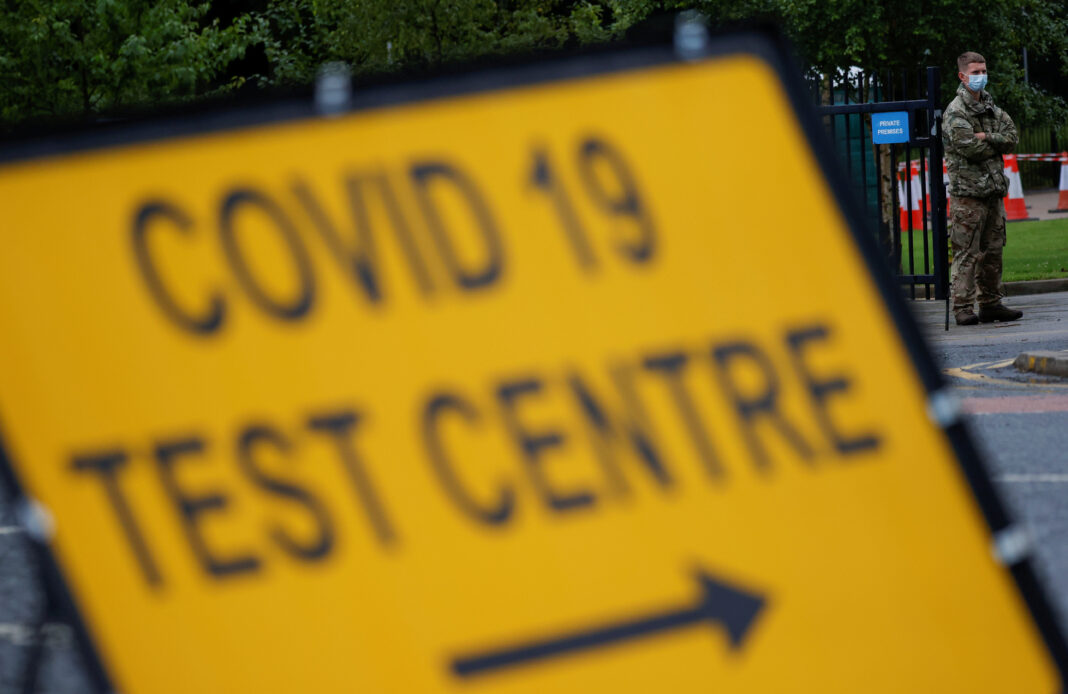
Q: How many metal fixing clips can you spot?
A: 5